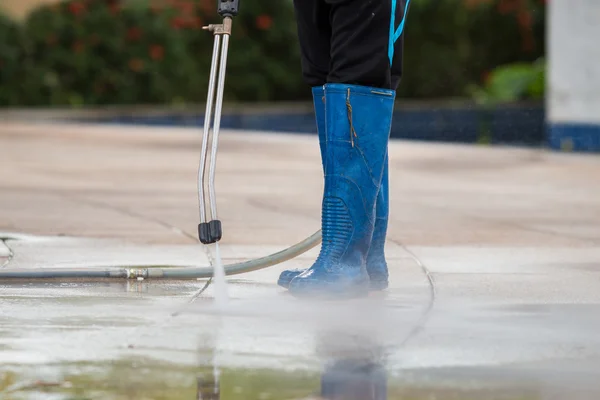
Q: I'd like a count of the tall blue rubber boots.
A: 2